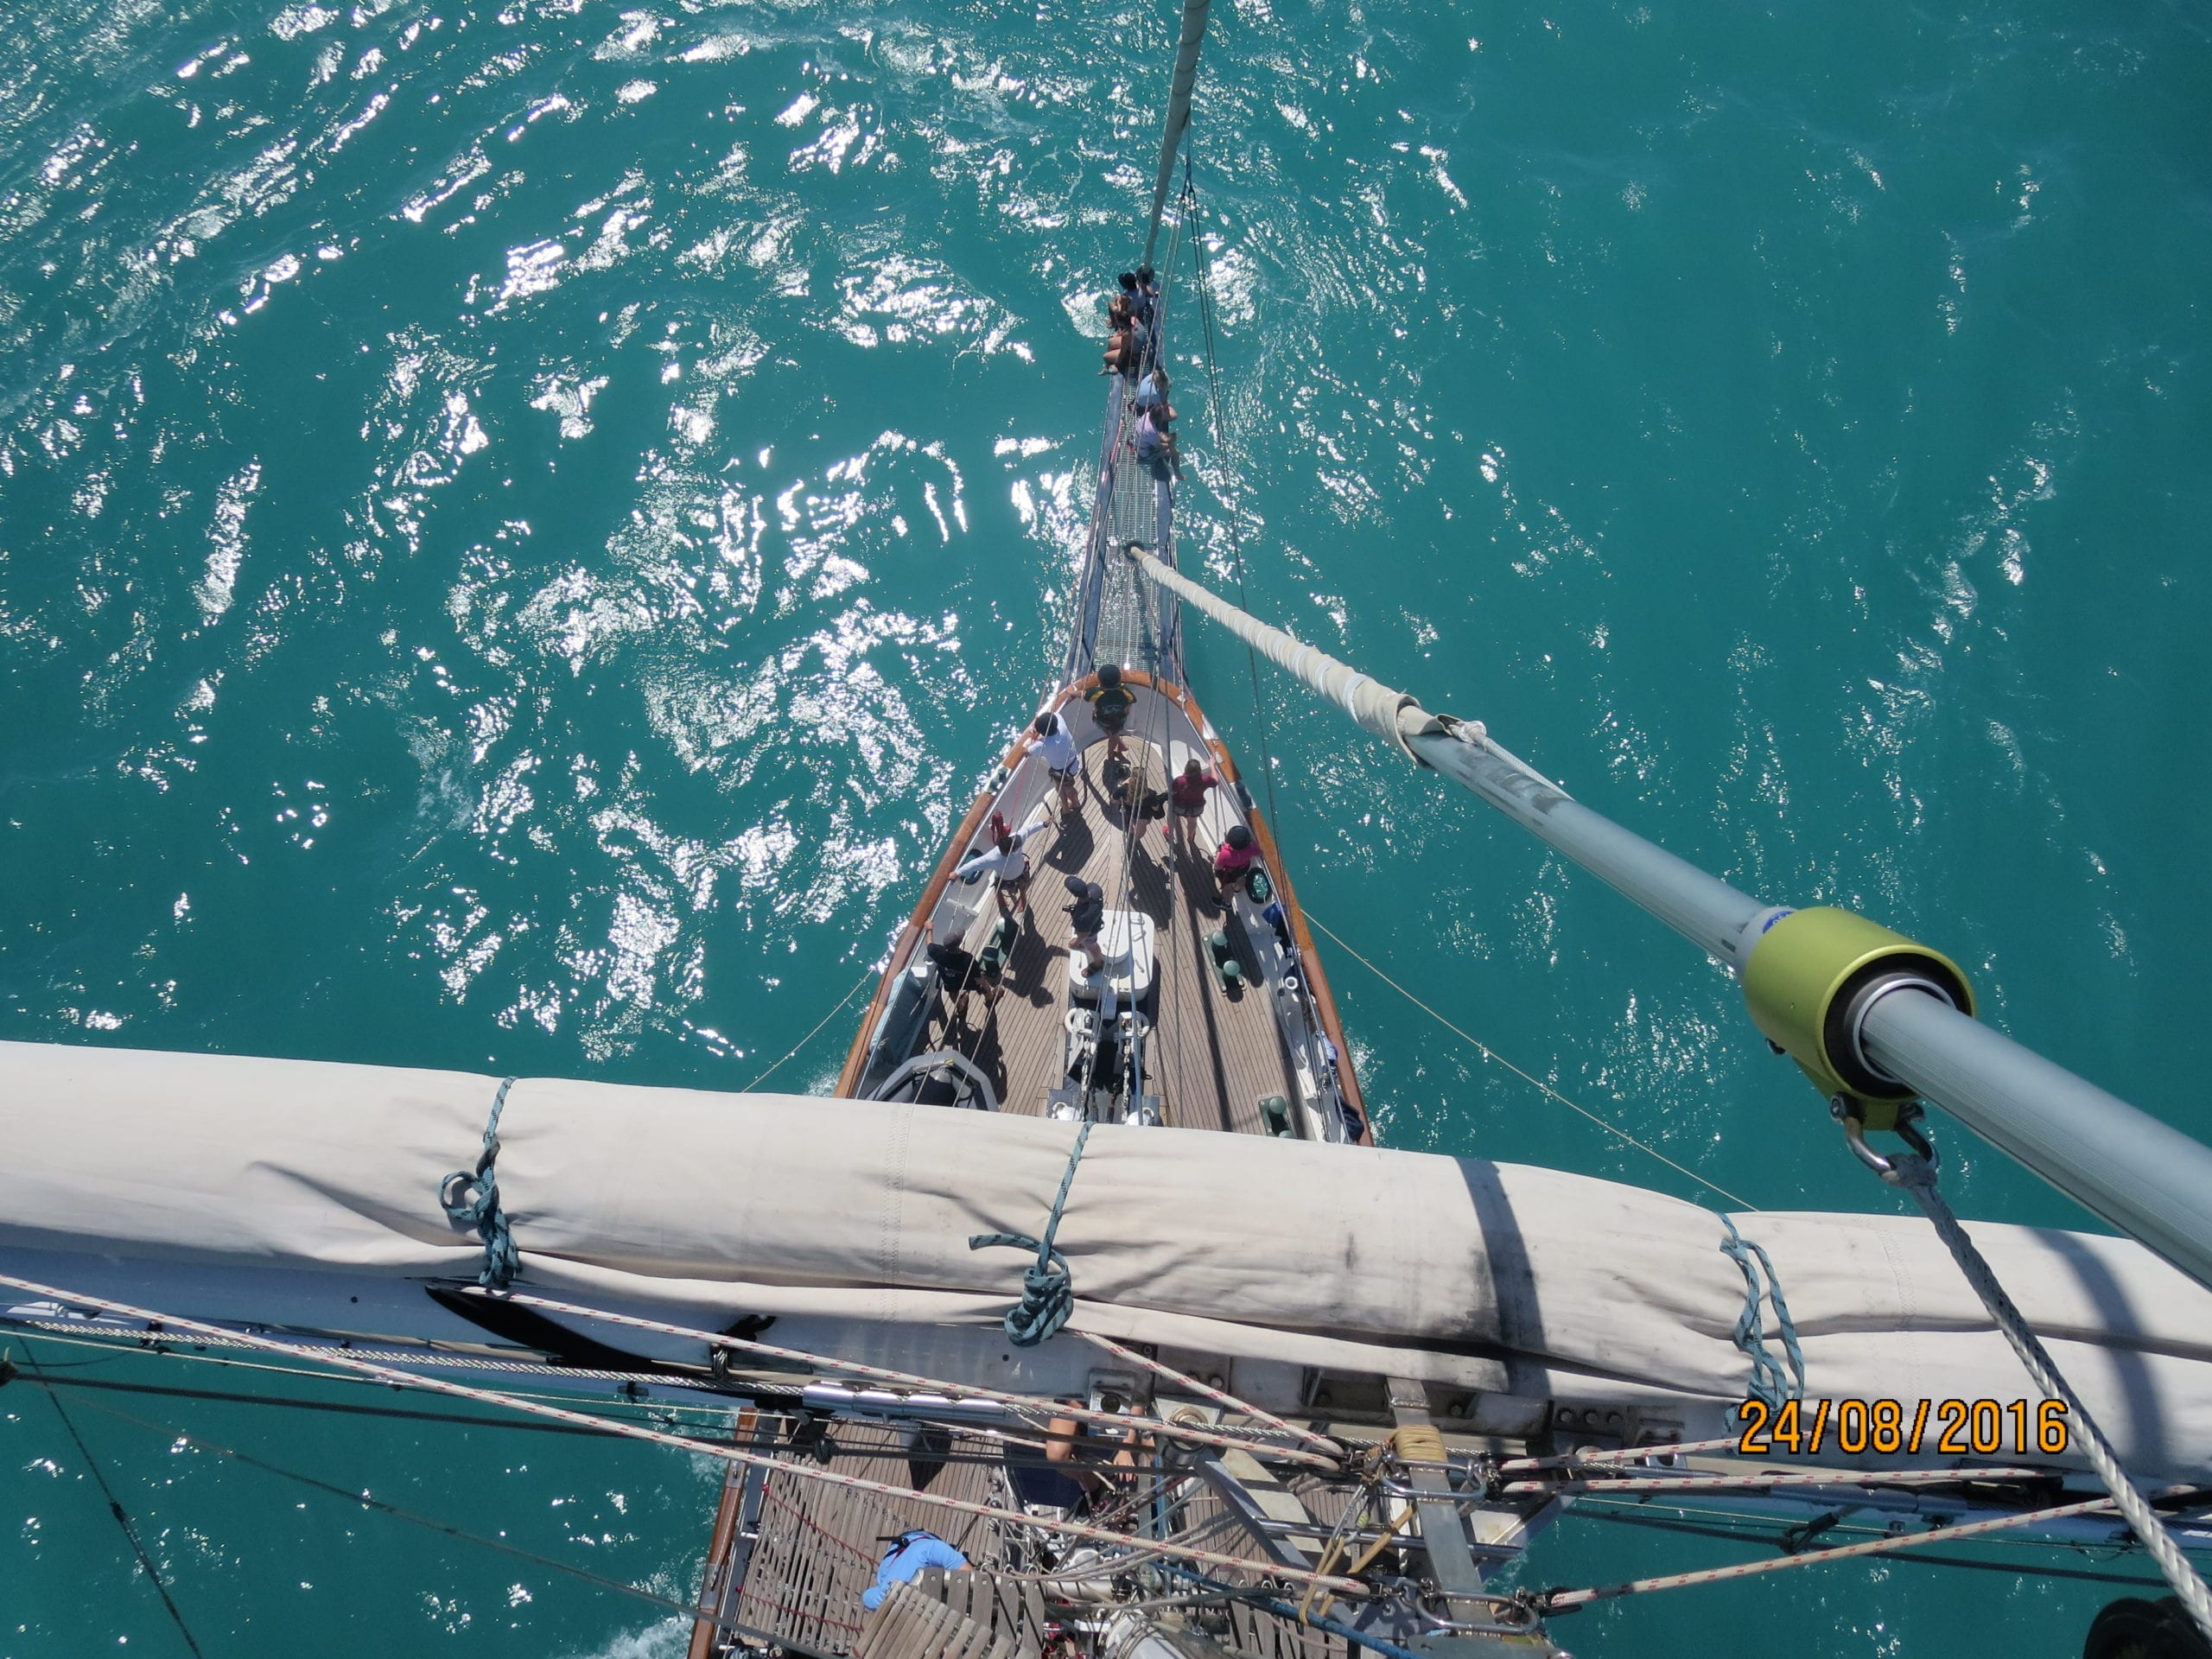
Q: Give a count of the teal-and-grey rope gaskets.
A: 3